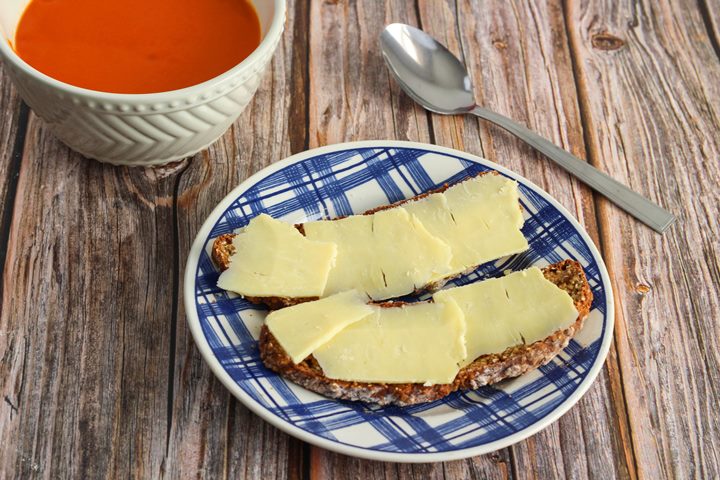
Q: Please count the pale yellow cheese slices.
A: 6